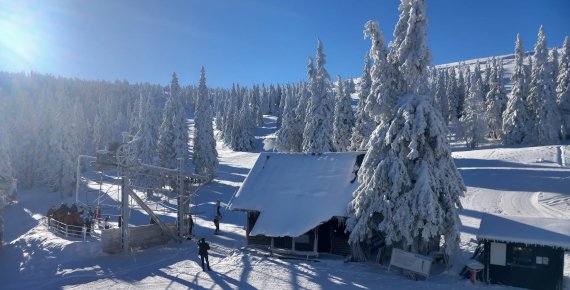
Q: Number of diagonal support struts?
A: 1